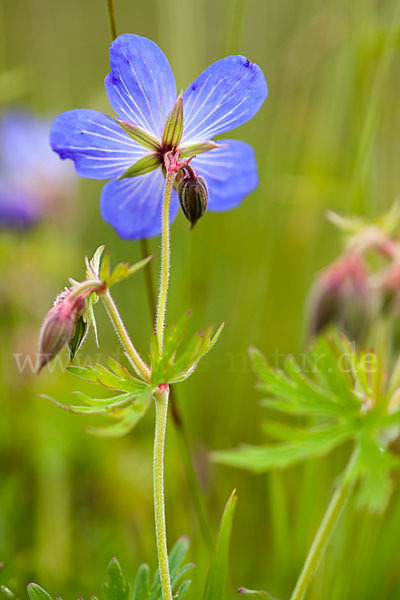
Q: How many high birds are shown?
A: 0